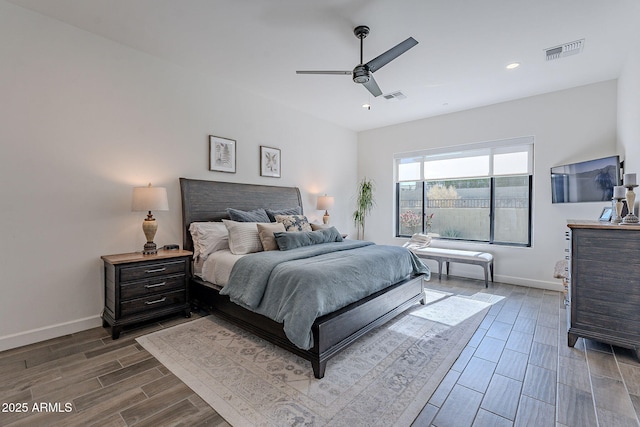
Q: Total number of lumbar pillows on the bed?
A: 1